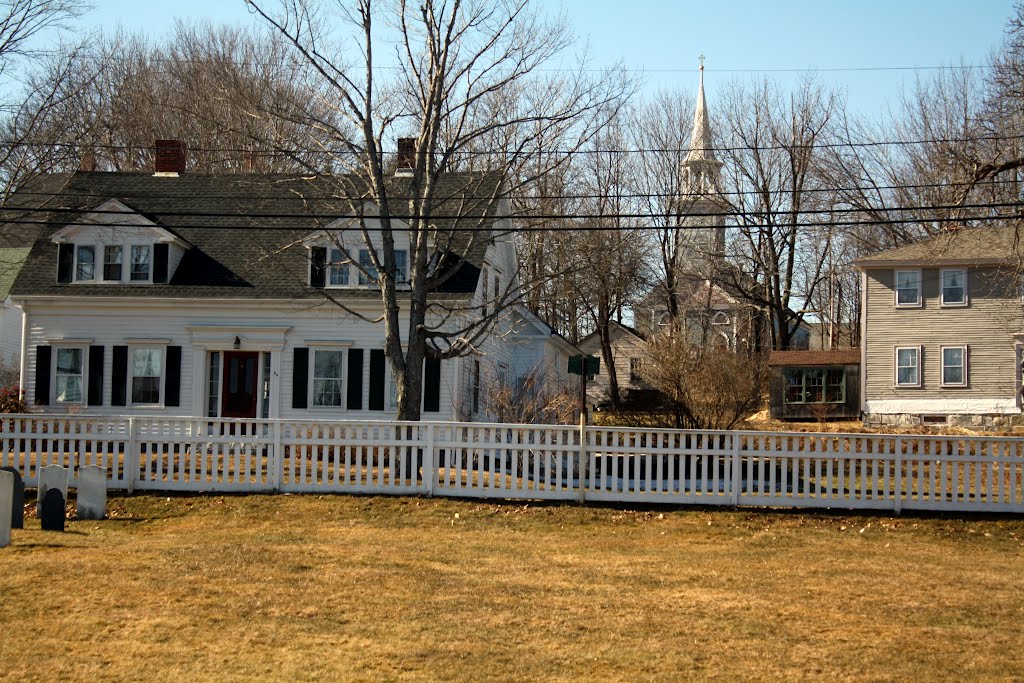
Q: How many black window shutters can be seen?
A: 11